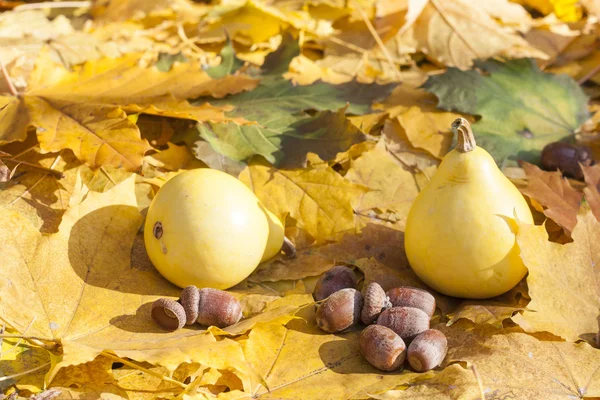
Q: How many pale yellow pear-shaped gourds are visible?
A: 2